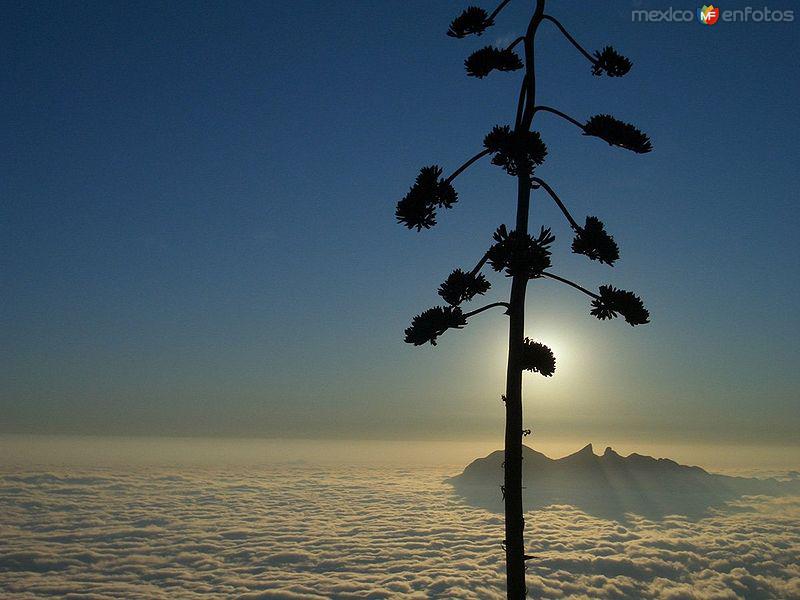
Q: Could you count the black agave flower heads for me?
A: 12